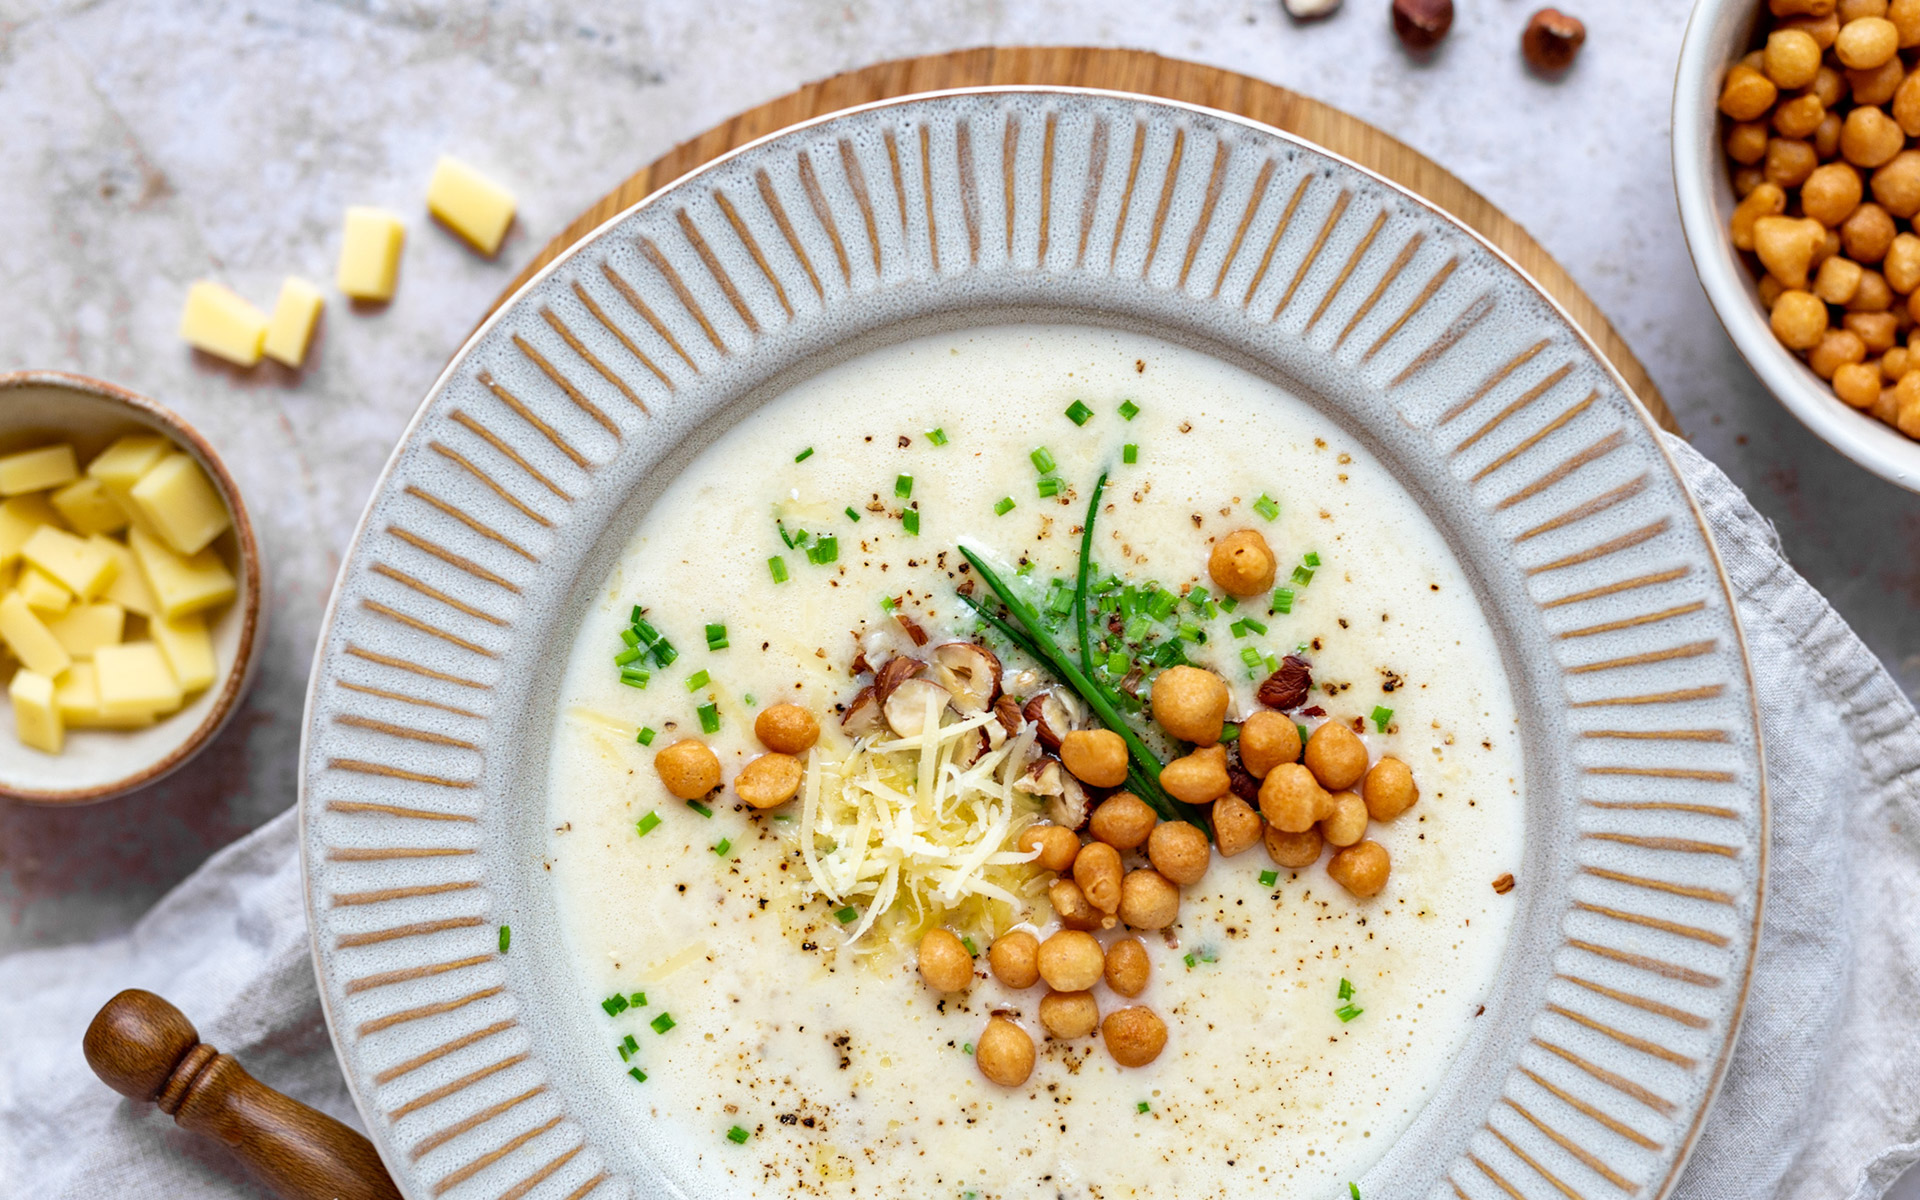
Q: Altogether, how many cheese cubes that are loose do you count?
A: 4